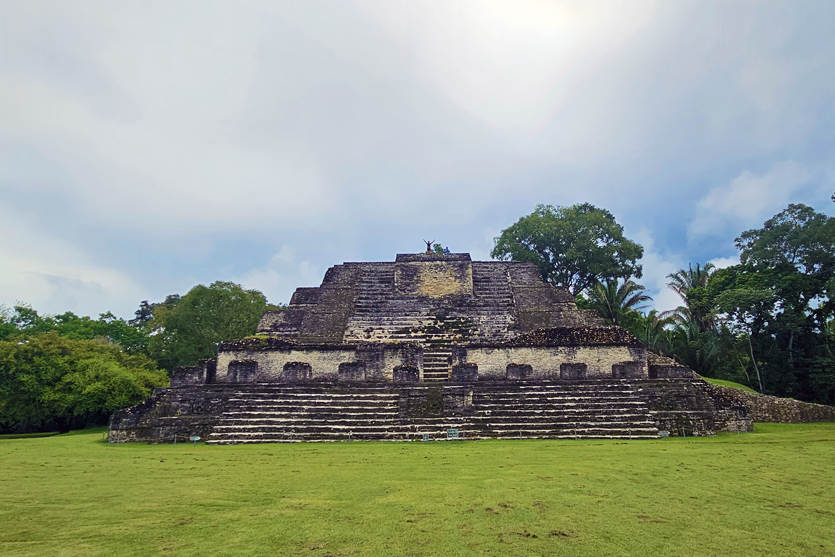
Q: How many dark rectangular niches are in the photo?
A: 8